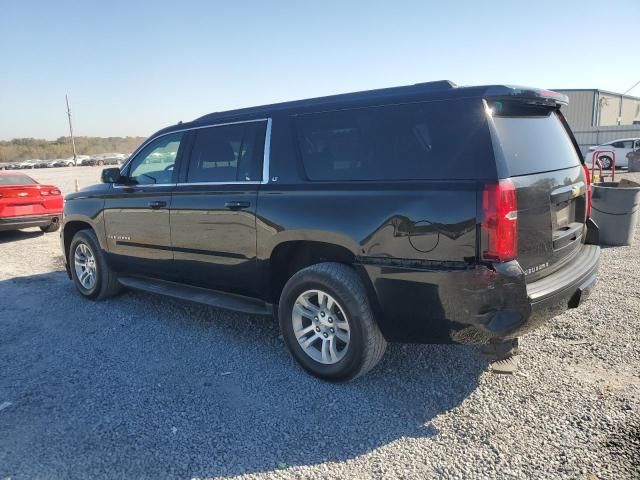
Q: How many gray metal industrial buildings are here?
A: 1